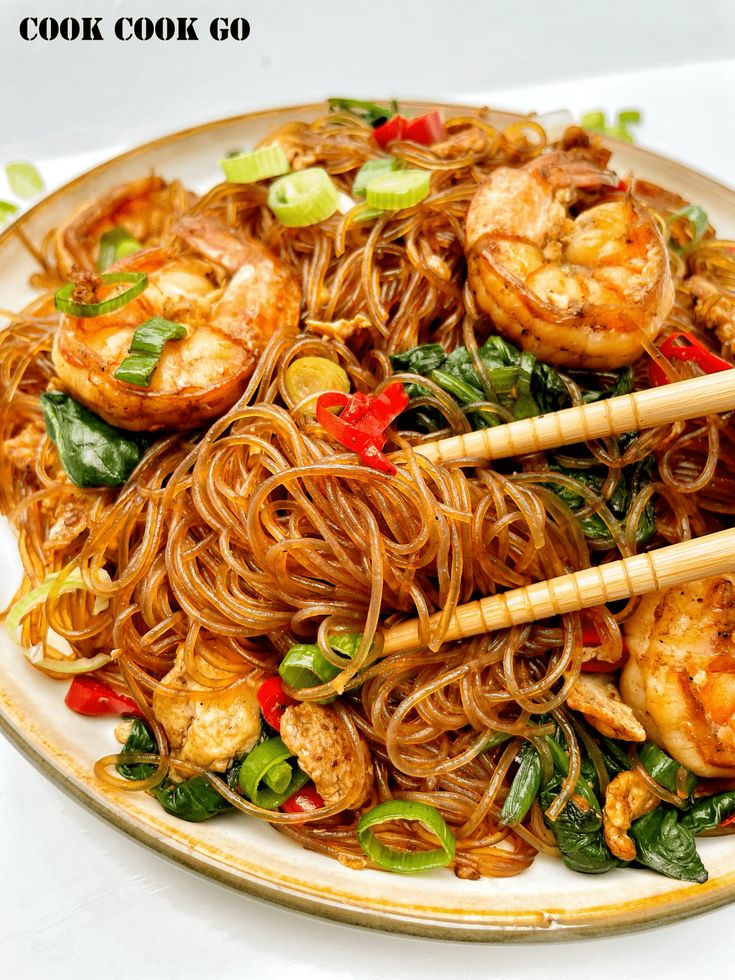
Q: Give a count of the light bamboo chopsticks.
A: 2